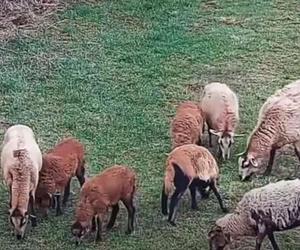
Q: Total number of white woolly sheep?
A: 4